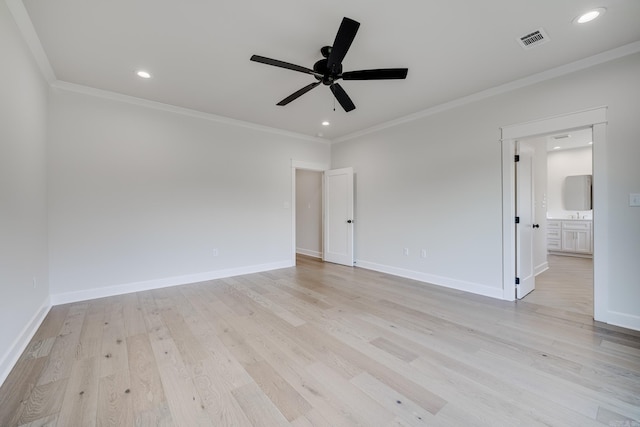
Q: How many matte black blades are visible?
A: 5